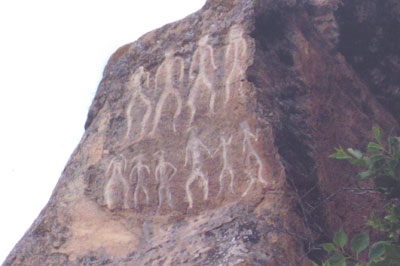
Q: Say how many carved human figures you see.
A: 10